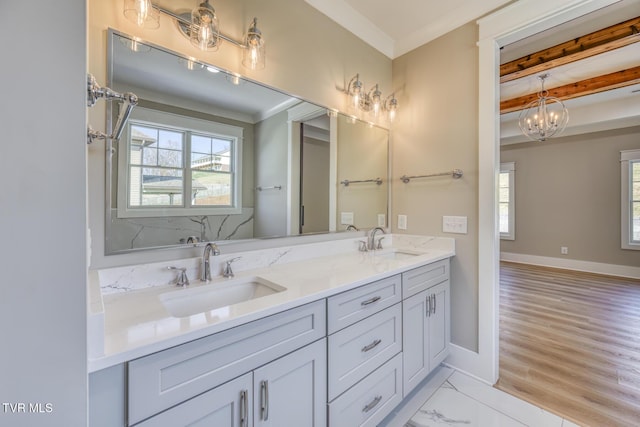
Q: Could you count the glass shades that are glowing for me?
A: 6